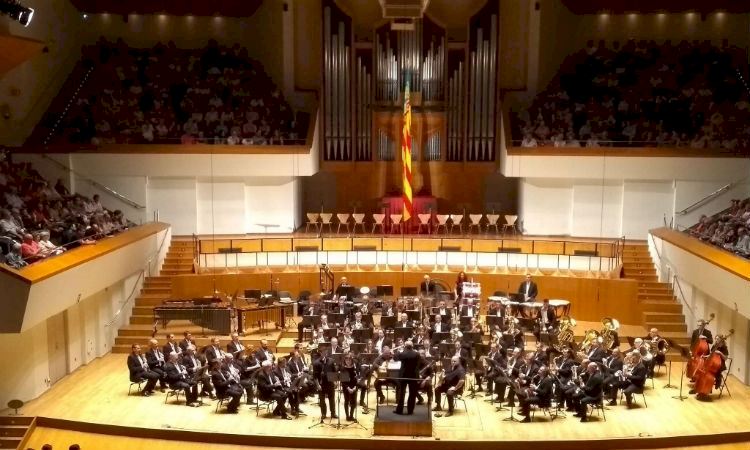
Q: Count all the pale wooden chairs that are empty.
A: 12